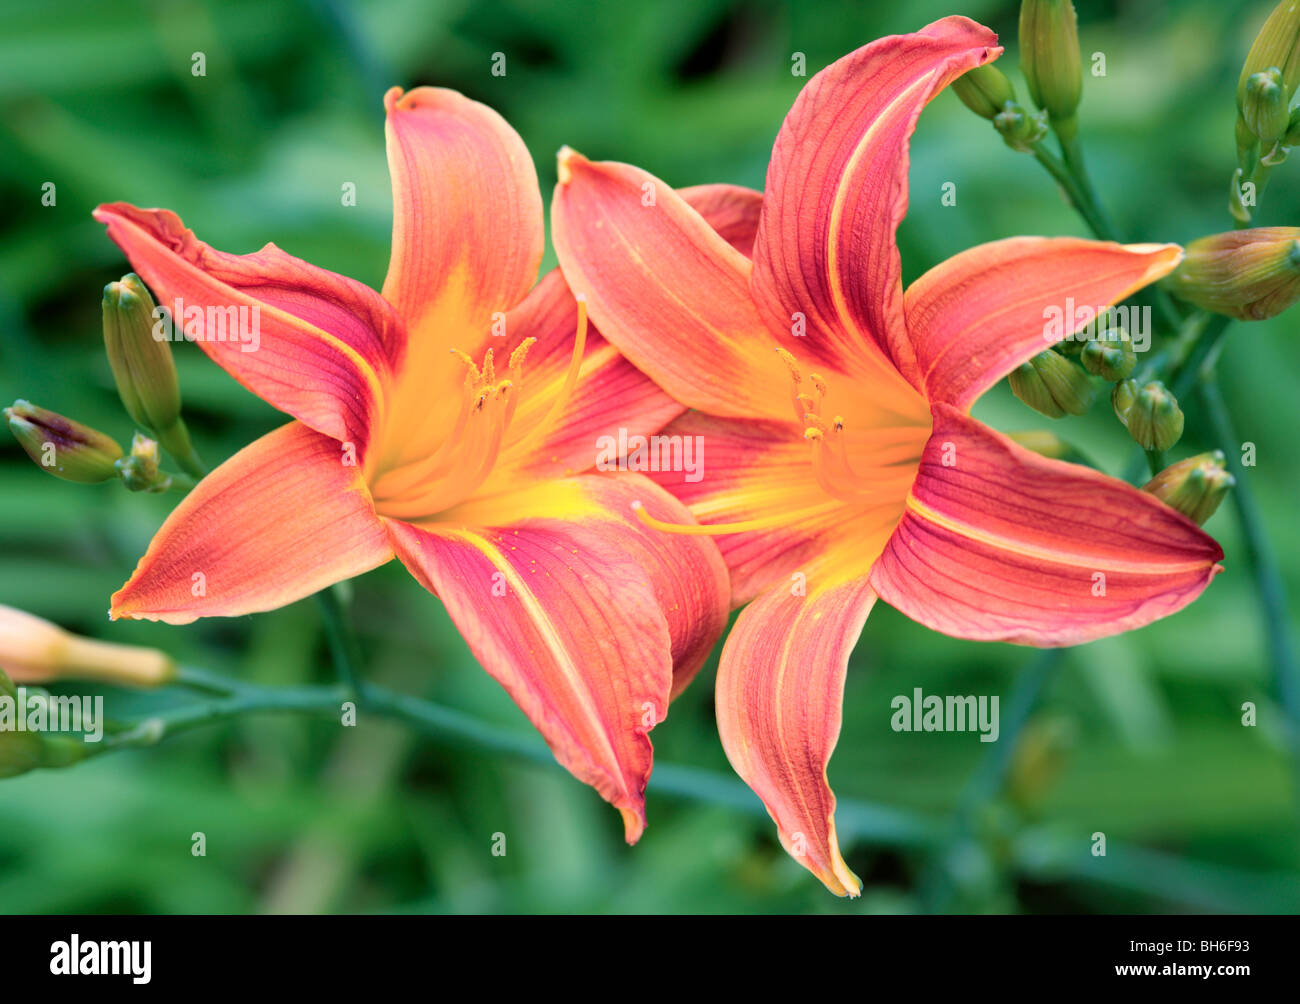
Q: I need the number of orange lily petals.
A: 12